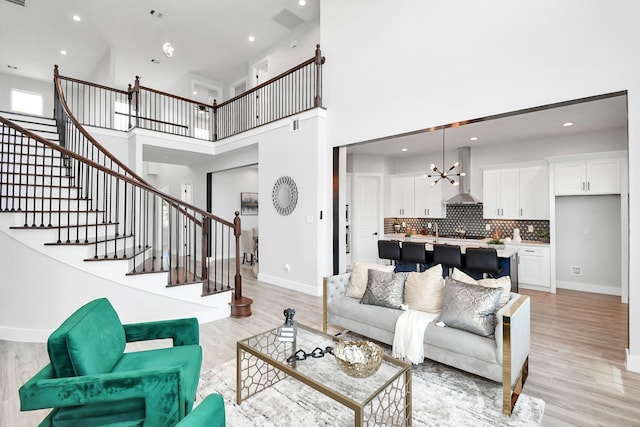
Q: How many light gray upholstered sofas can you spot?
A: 1